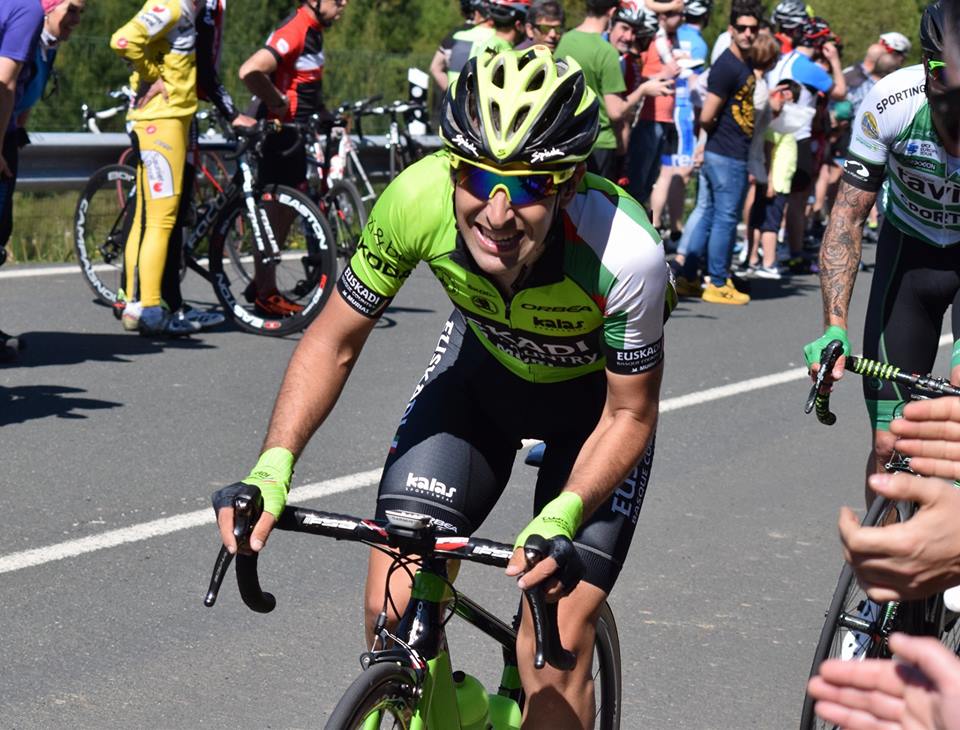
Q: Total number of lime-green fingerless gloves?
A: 2